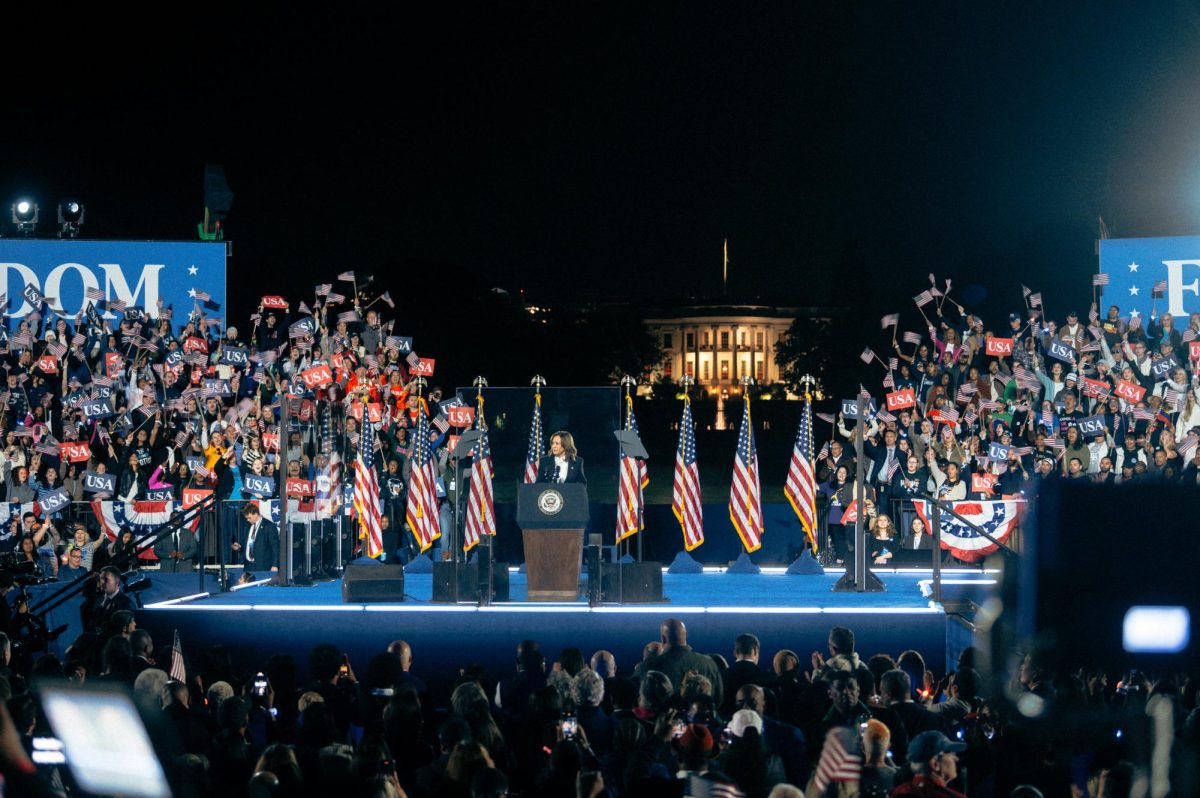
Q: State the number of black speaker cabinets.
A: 3